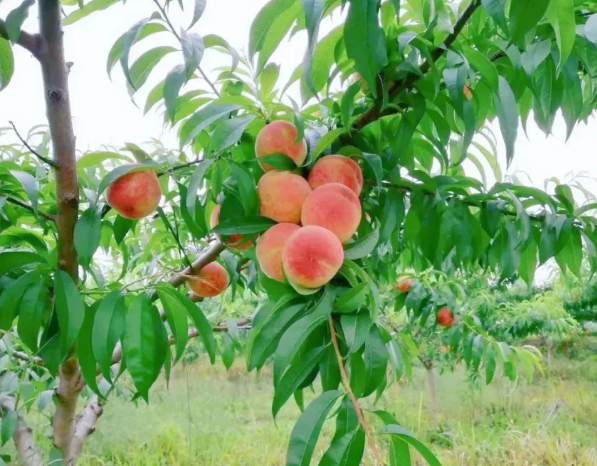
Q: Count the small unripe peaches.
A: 0